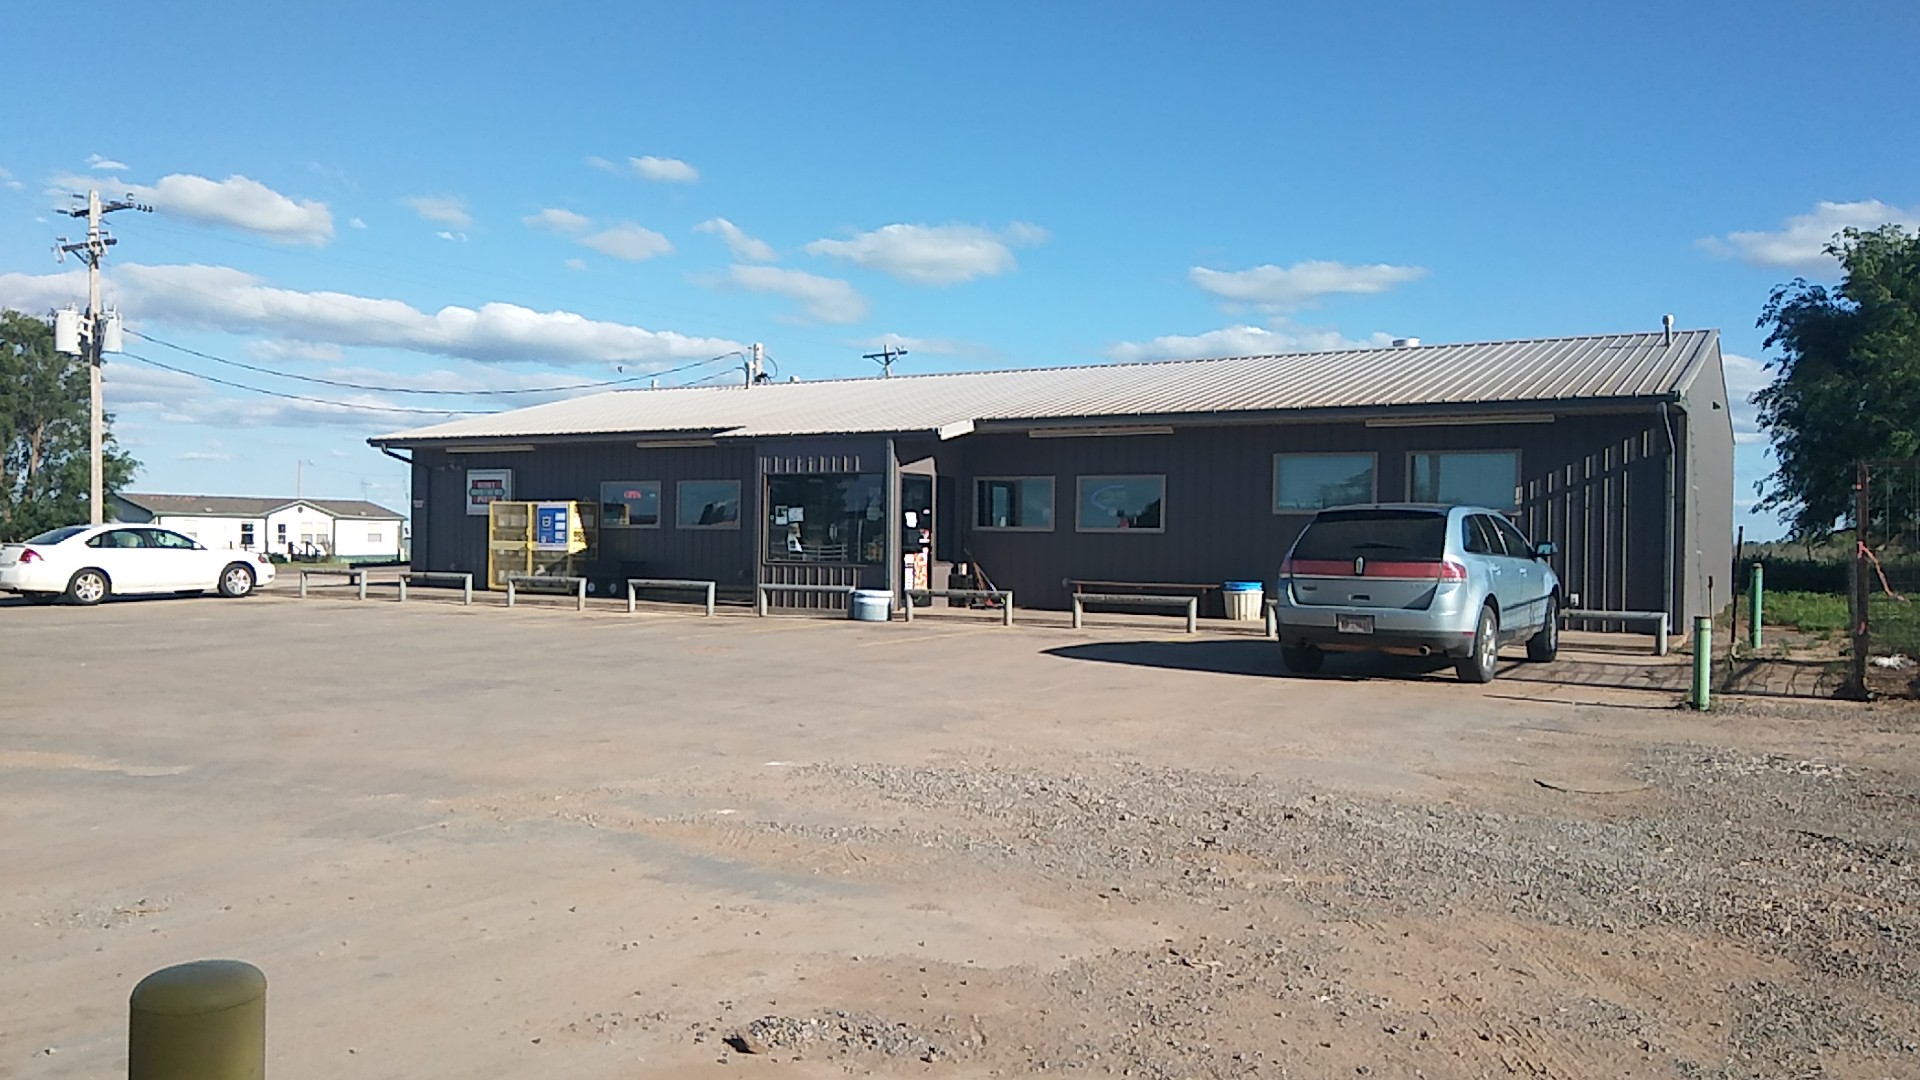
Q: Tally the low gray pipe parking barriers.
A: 9